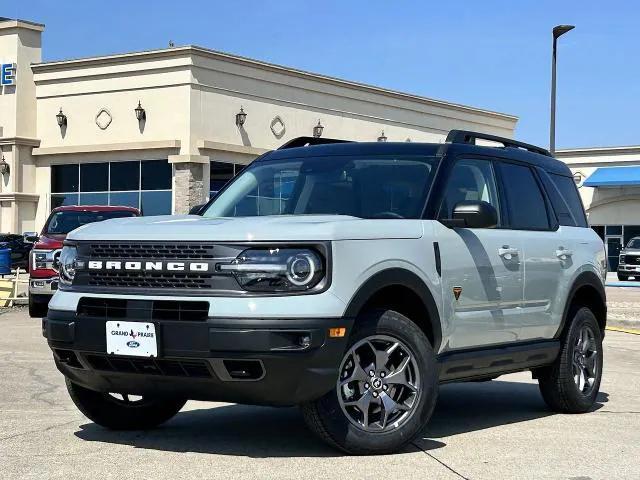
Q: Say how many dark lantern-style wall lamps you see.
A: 6